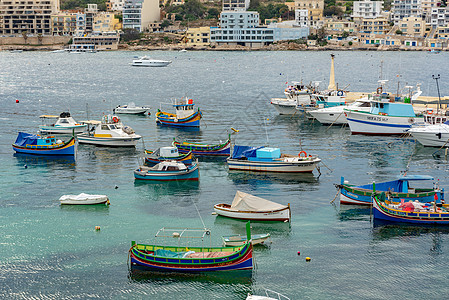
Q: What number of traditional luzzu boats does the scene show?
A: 7